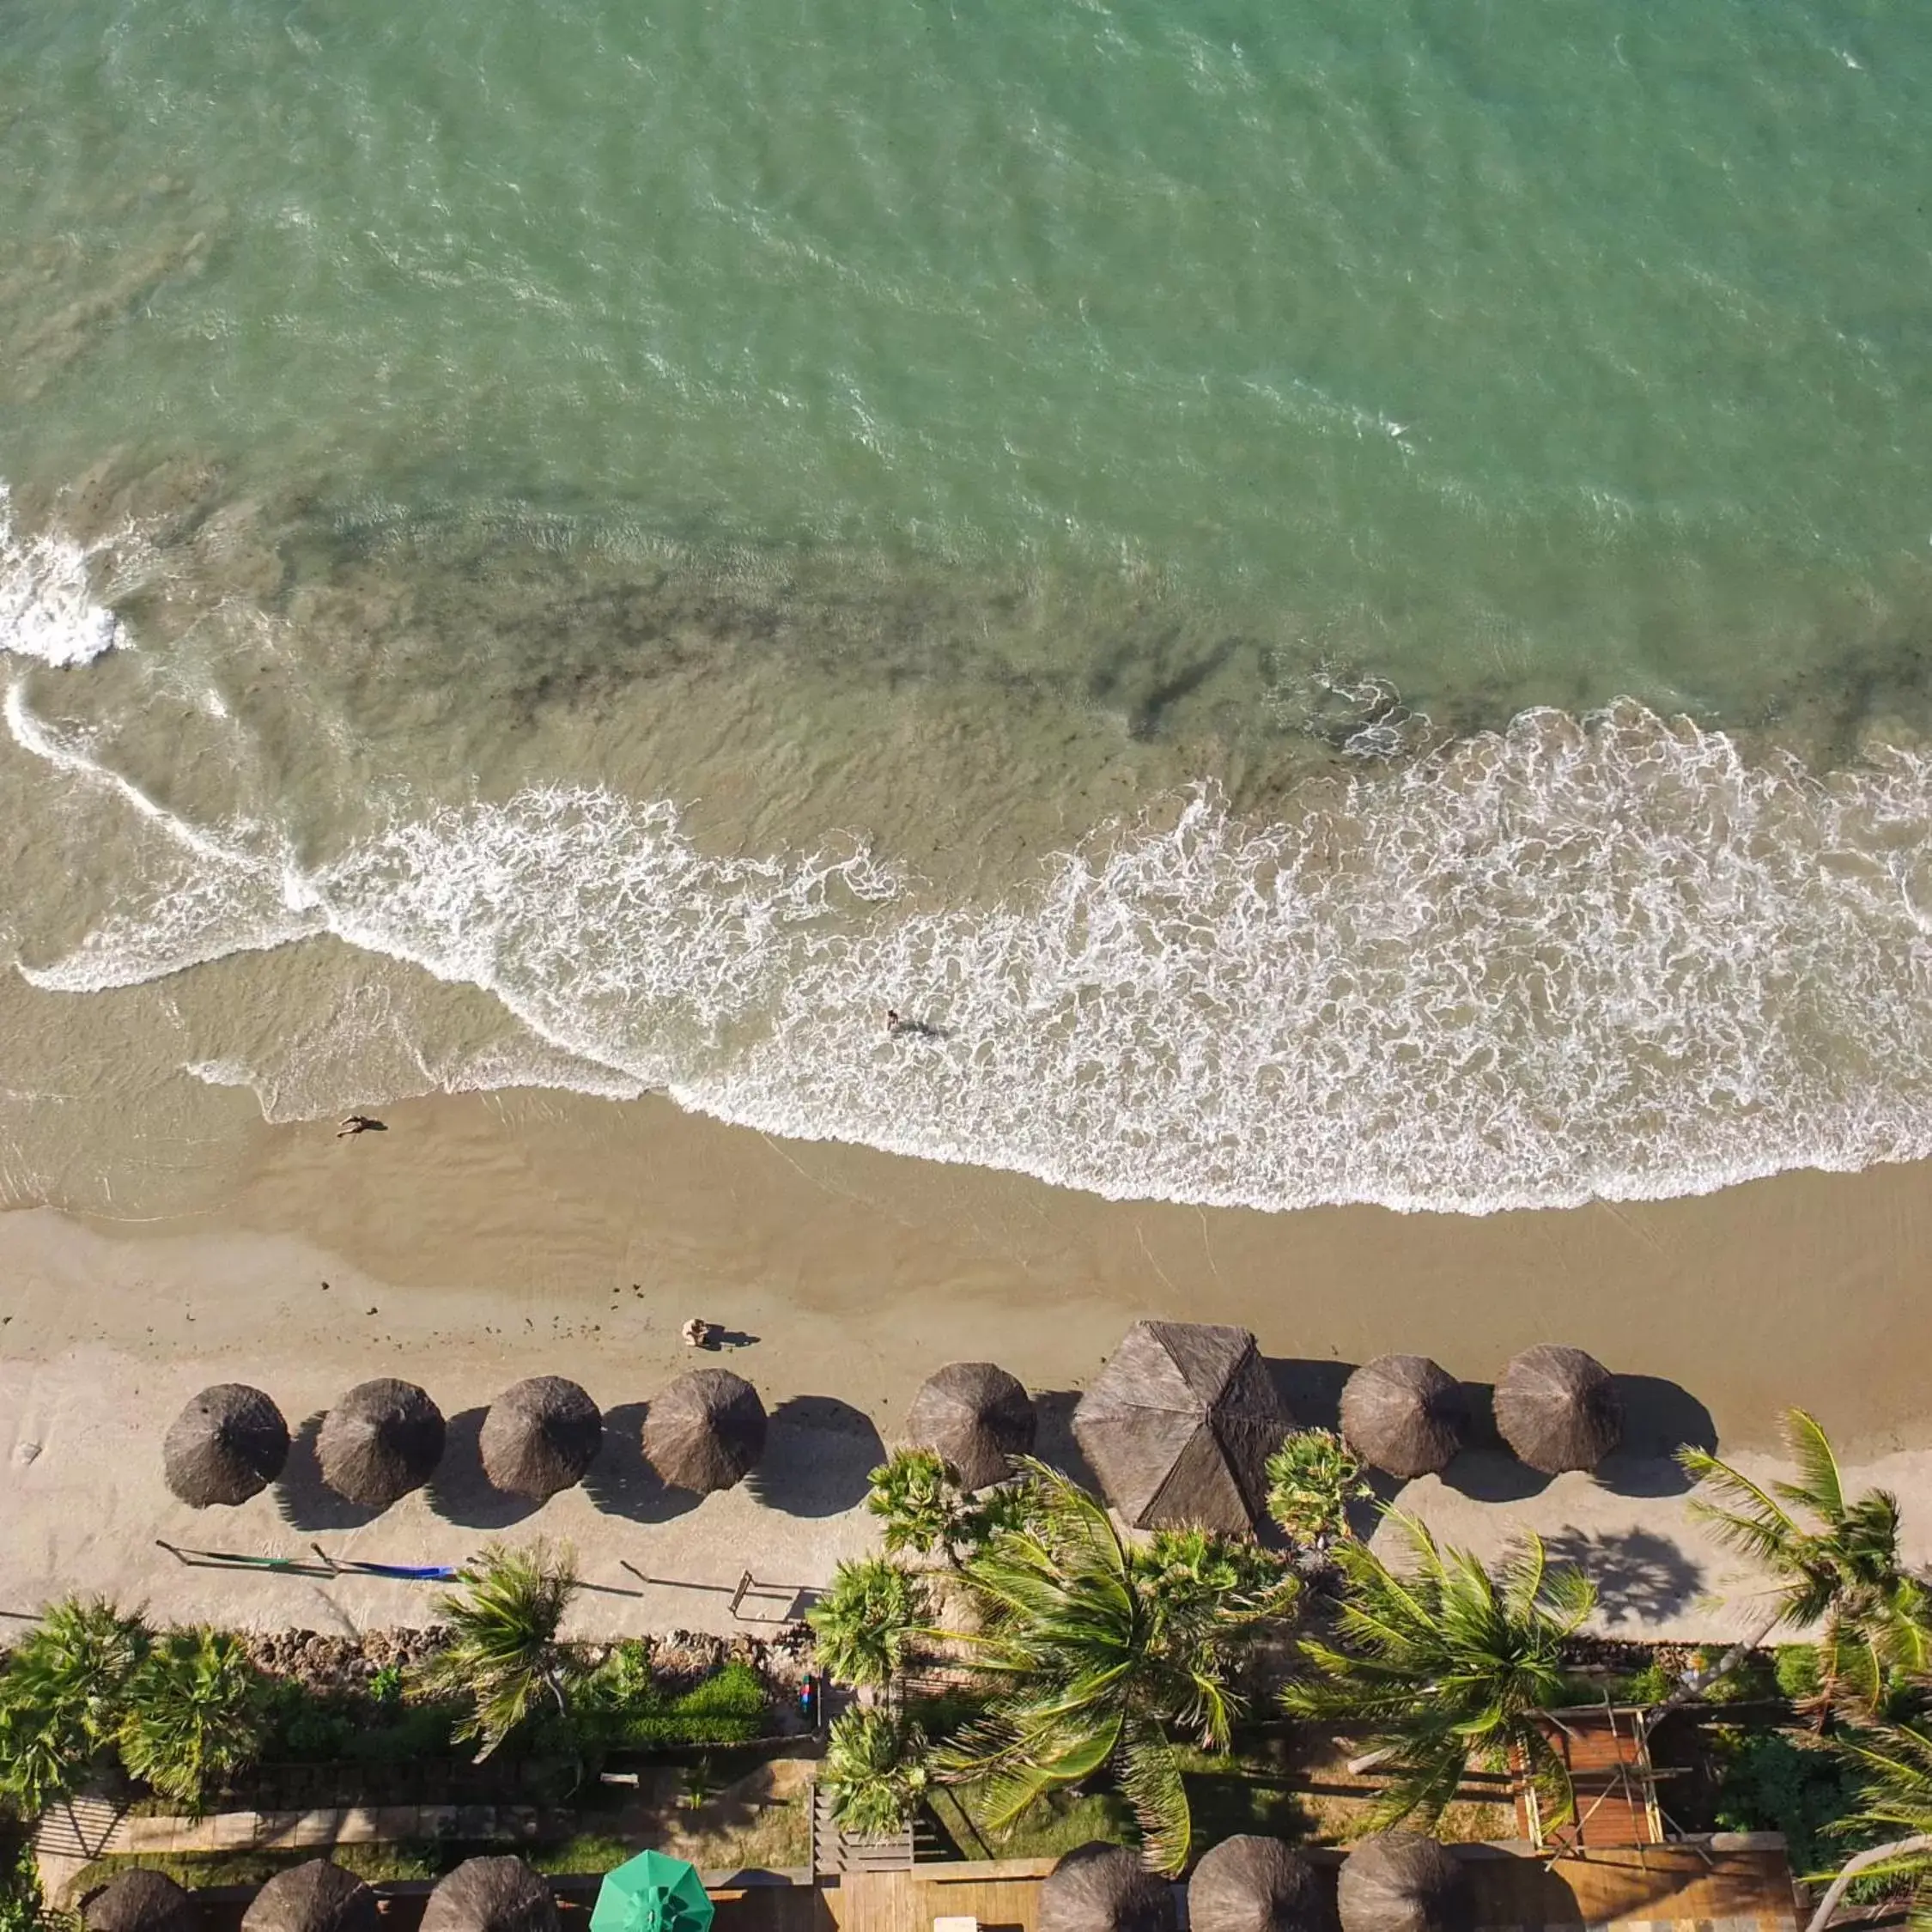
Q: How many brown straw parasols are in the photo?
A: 14